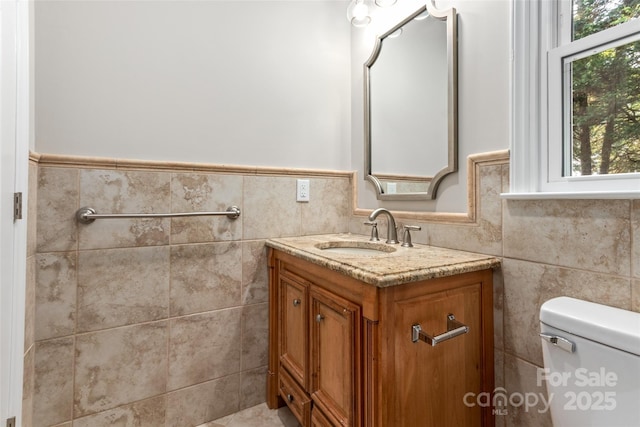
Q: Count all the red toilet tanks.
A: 0